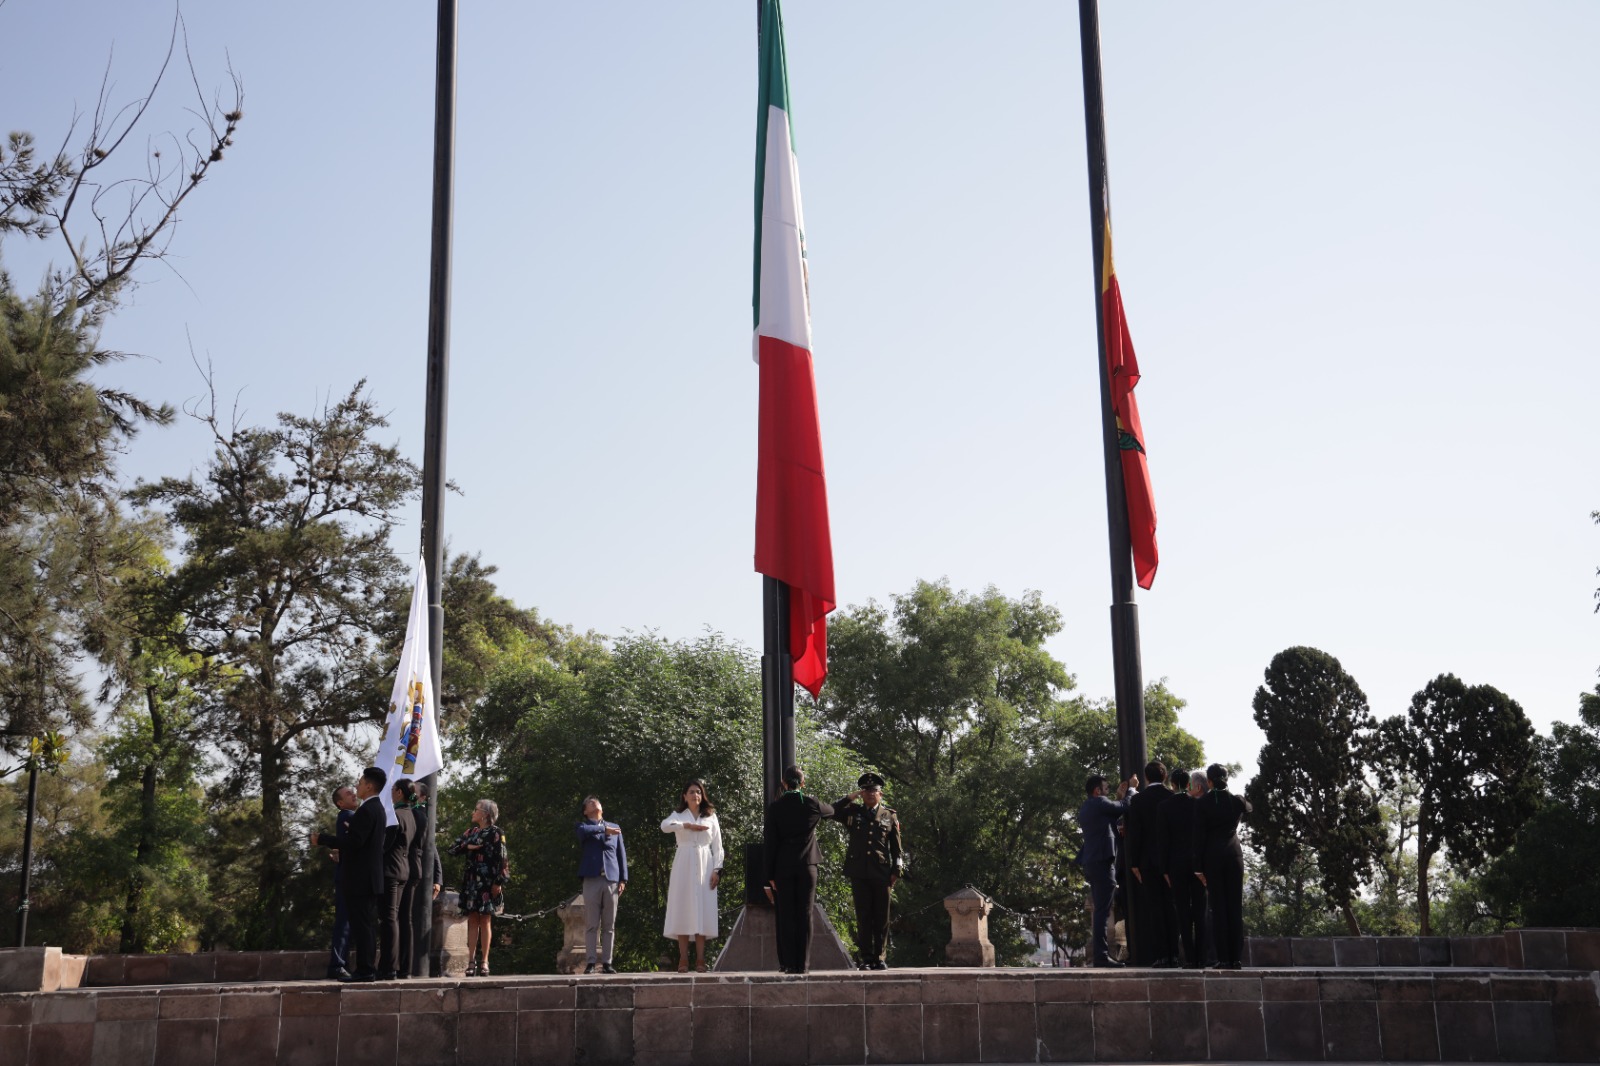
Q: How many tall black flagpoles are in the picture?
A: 3